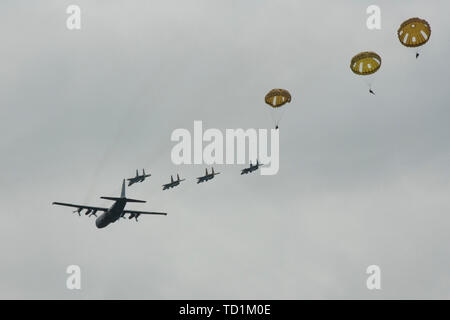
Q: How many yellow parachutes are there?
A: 3